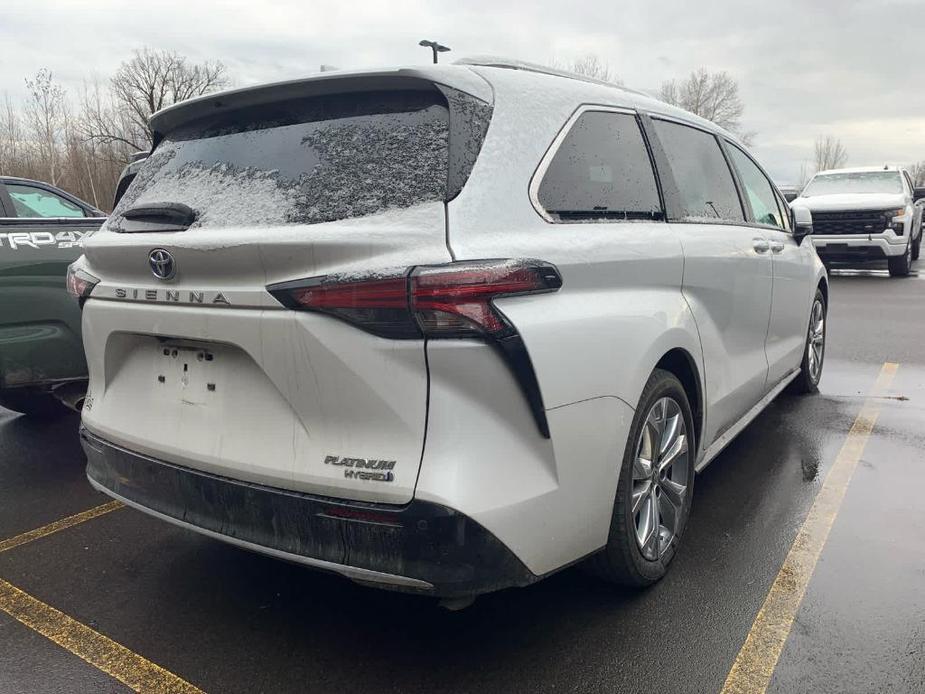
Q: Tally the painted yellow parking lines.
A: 3